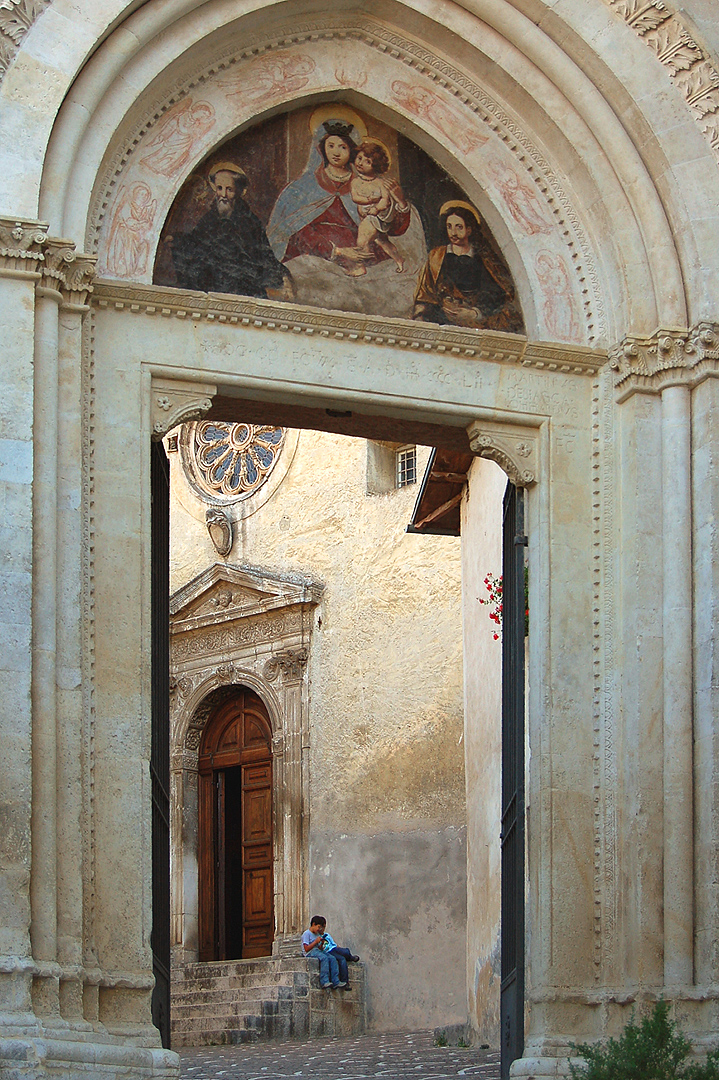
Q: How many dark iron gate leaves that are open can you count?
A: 2